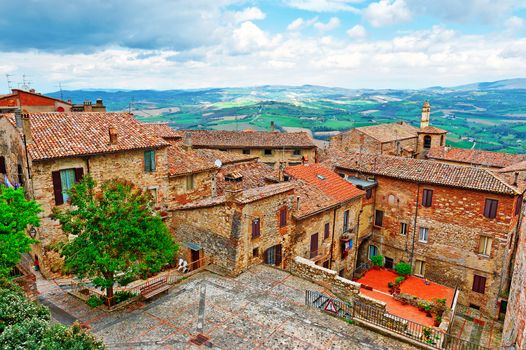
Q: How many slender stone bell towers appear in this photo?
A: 1